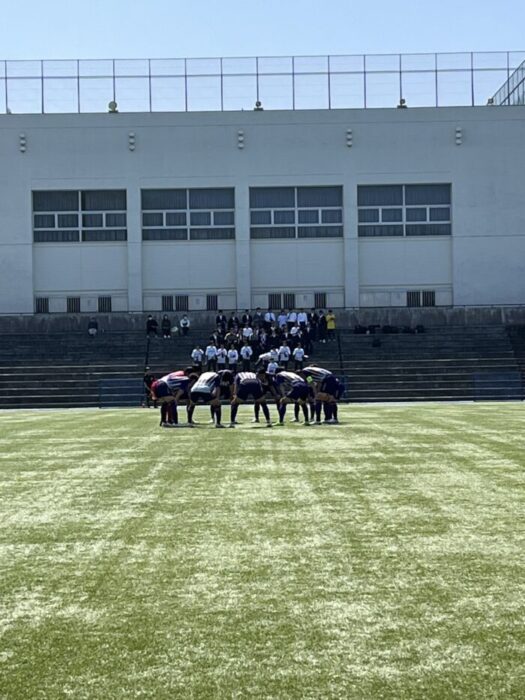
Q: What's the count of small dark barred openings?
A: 11